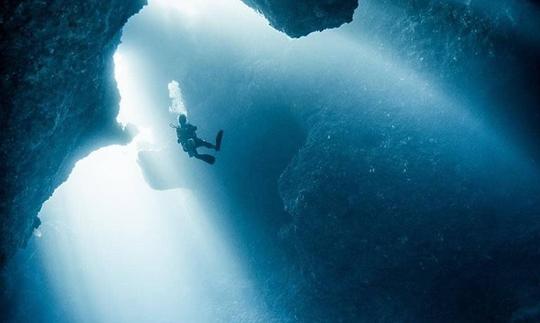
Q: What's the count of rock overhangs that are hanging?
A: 2